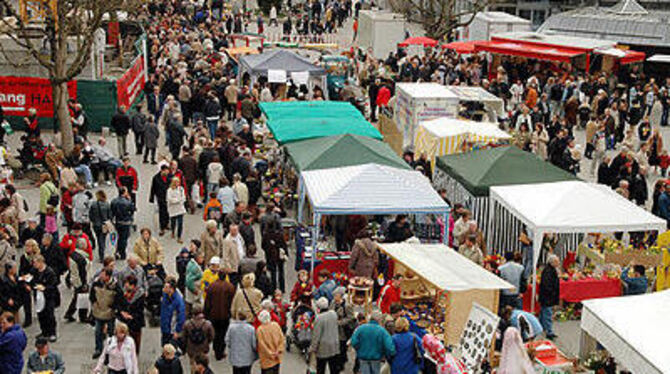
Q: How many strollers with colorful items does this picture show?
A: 1